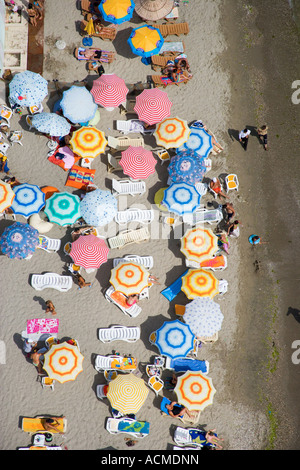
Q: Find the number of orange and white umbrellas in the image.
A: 8